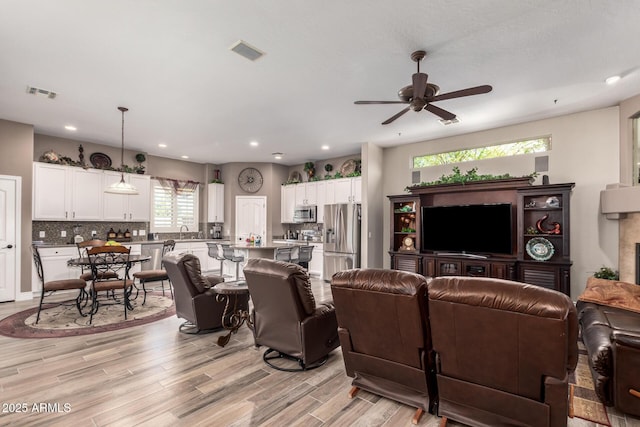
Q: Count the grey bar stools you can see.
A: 4